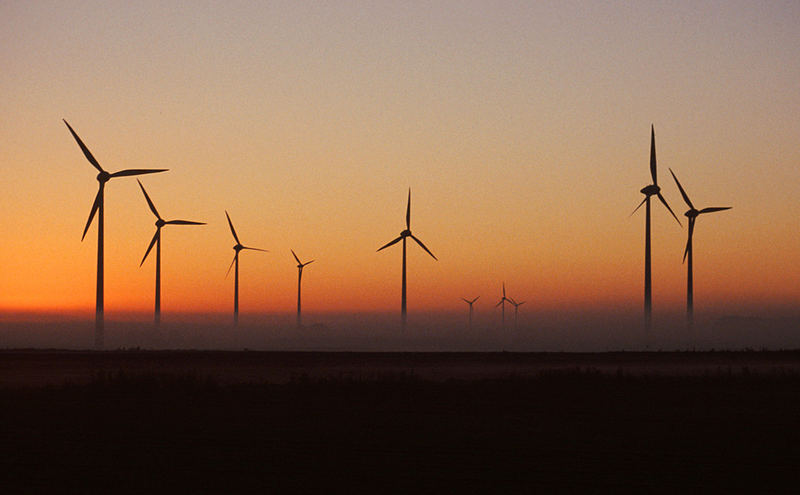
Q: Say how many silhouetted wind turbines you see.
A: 10